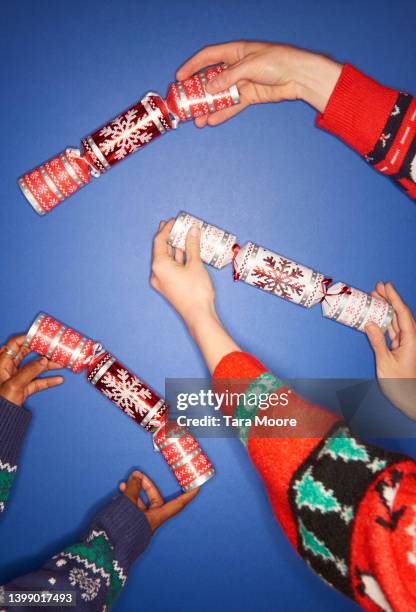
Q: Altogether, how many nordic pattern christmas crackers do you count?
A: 3